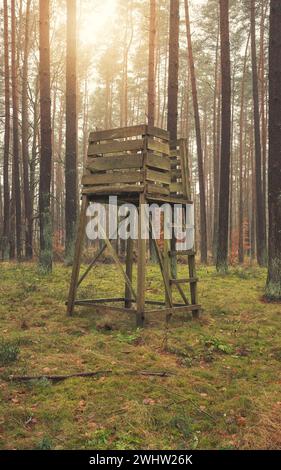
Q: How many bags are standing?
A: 0